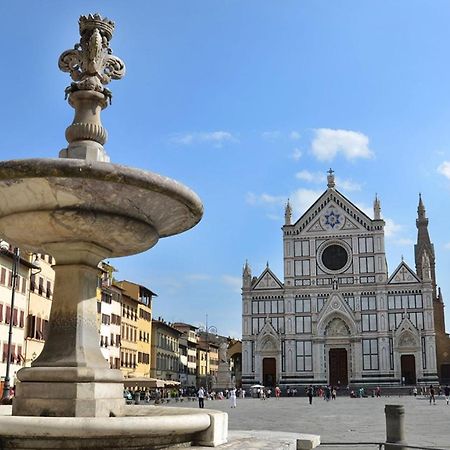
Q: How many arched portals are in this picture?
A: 3